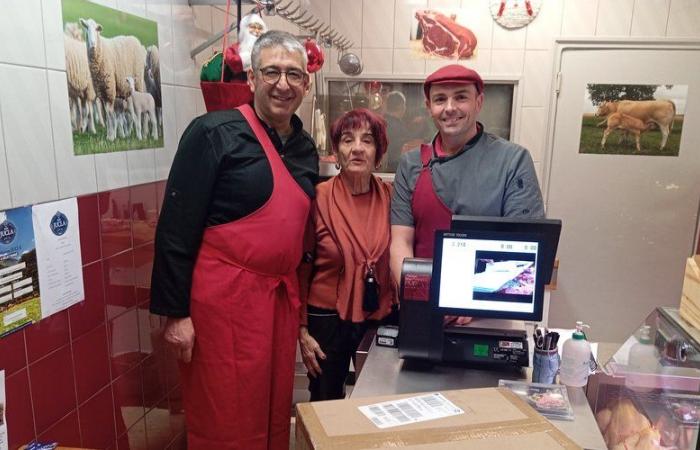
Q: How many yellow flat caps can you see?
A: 0